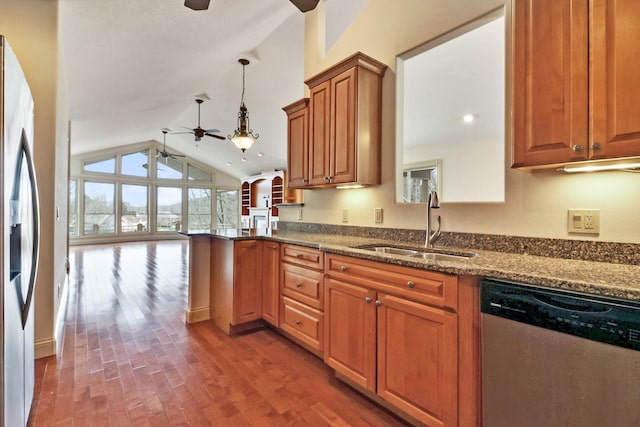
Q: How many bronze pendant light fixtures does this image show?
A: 1